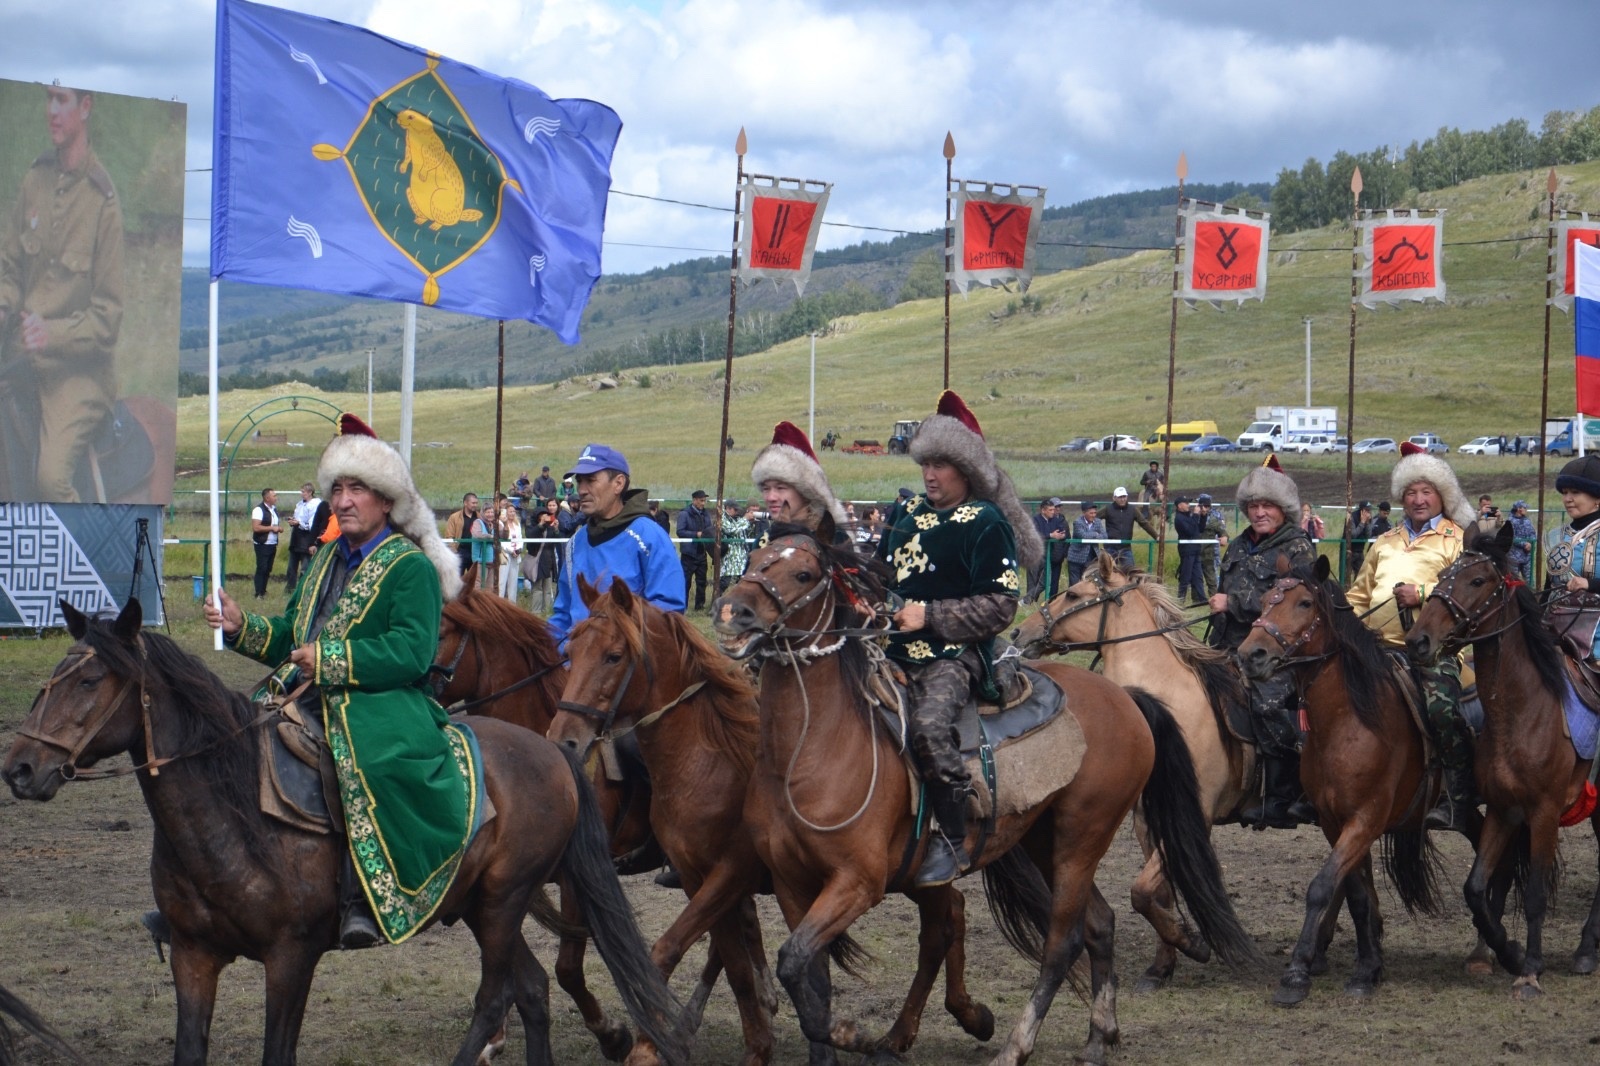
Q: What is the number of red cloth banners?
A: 5